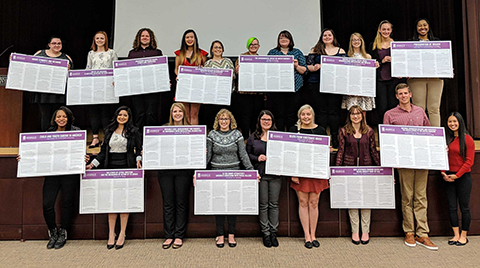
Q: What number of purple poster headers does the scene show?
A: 14